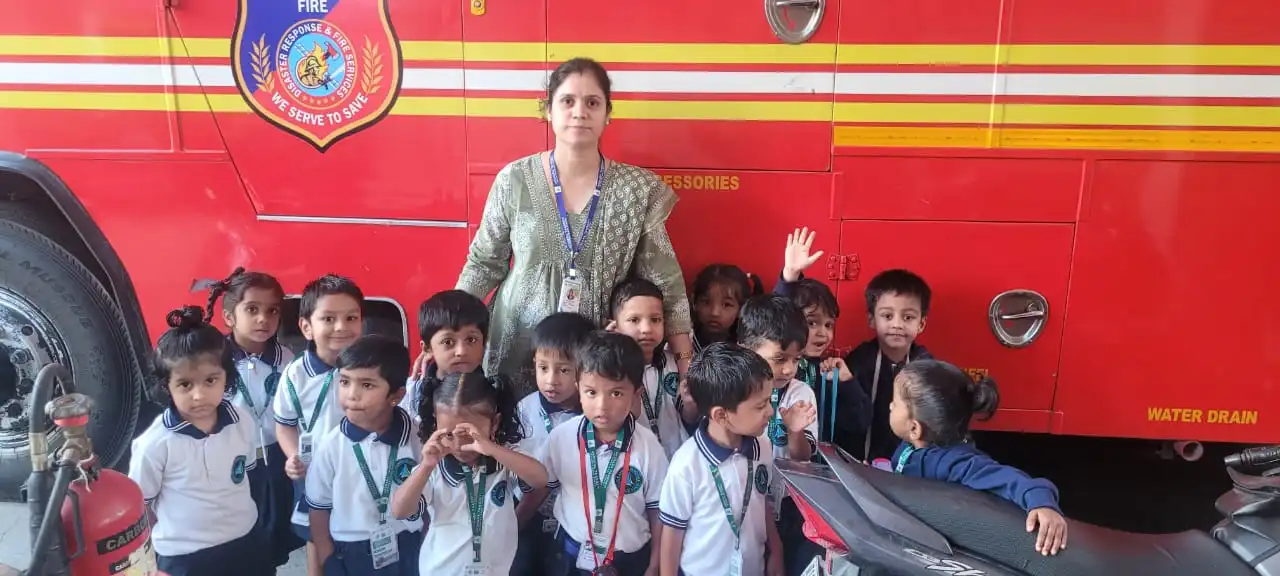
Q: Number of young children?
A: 15